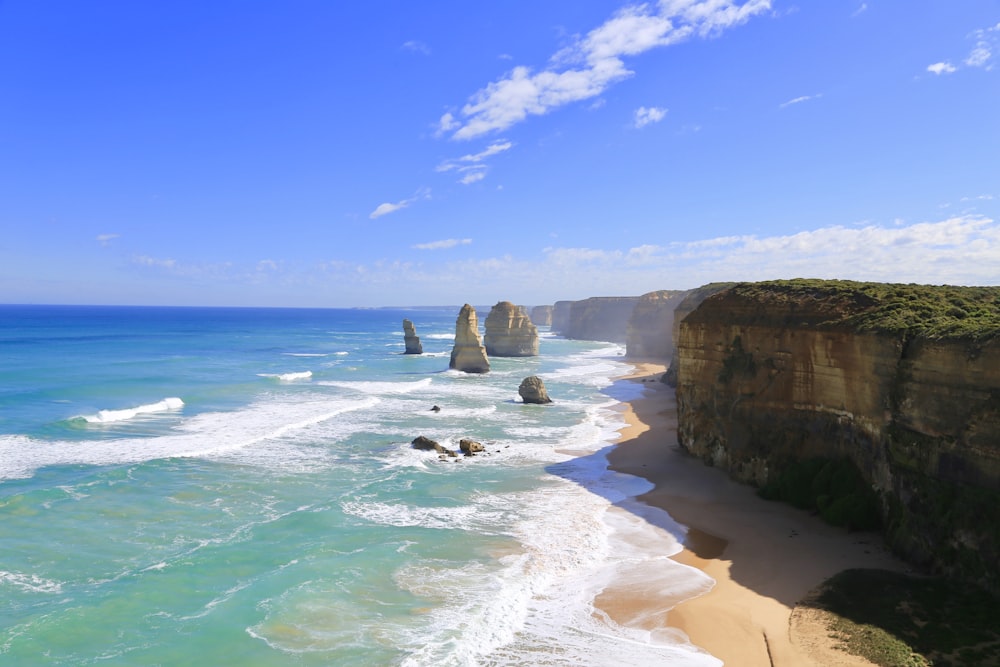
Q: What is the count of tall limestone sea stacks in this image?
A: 3